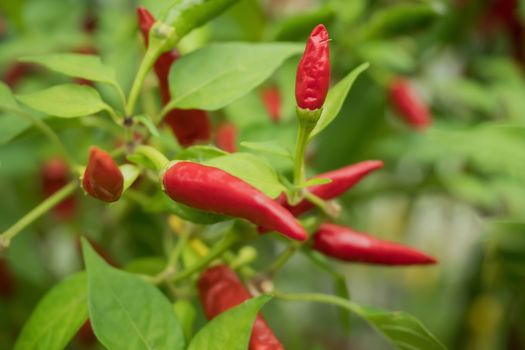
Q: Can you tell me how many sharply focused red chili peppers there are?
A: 5